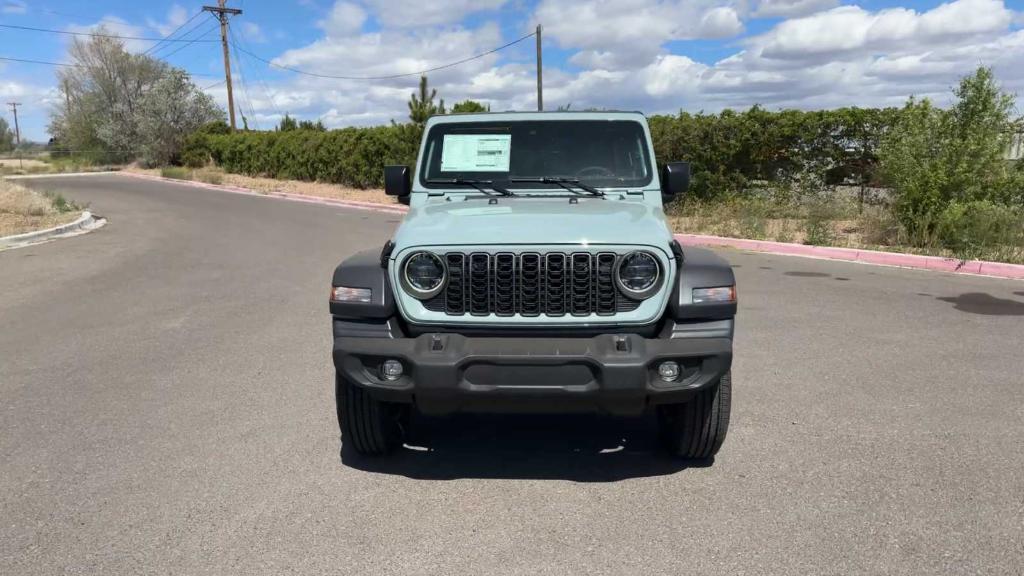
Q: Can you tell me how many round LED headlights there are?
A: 2